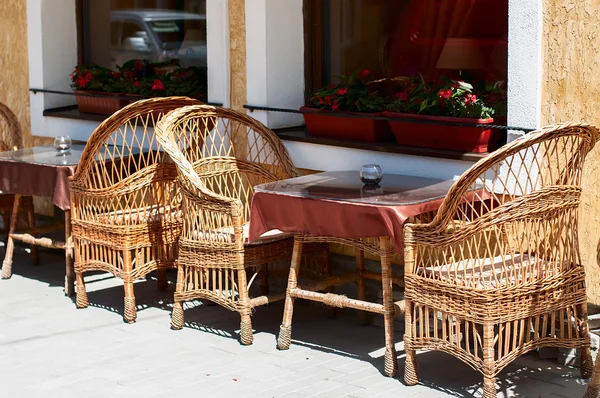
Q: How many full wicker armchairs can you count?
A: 3